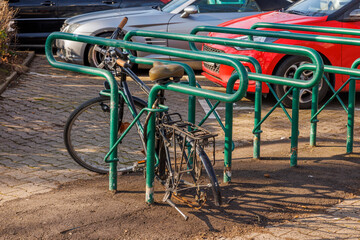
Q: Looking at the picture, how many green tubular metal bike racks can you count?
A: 4